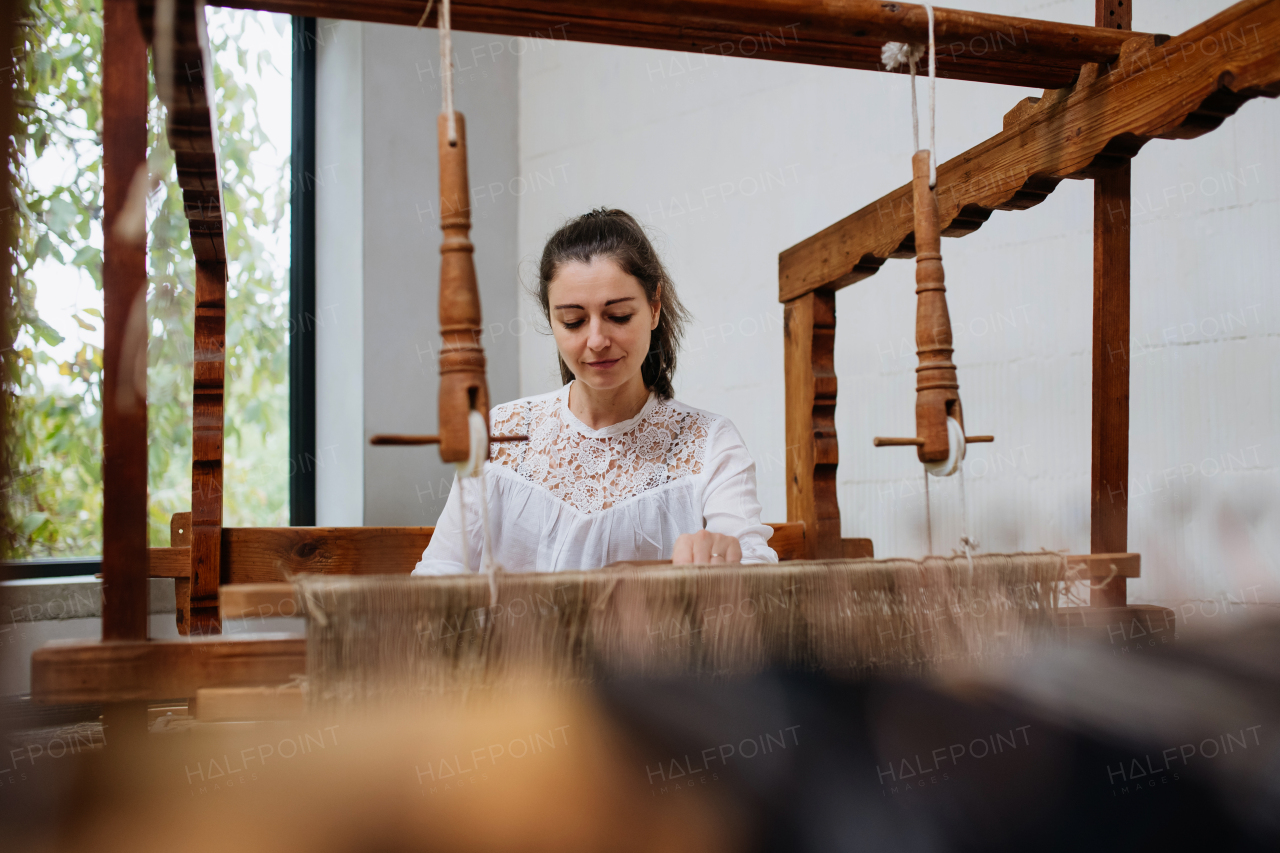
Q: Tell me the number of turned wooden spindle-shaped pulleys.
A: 2